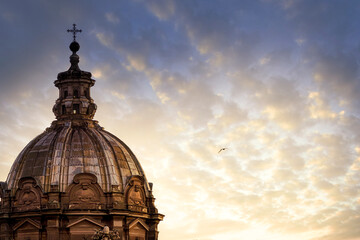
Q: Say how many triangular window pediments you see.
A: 3